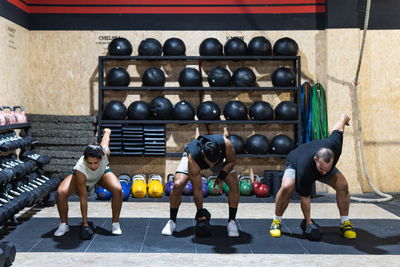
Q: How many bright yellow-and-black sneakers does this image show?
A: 2